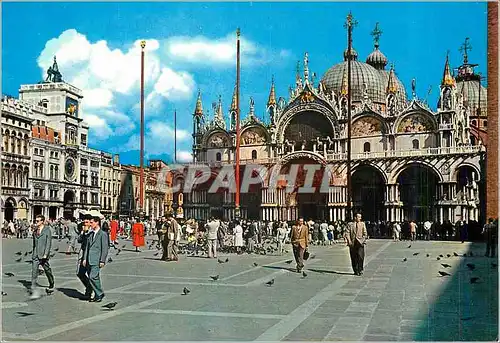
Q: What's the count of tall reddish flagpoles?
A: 3